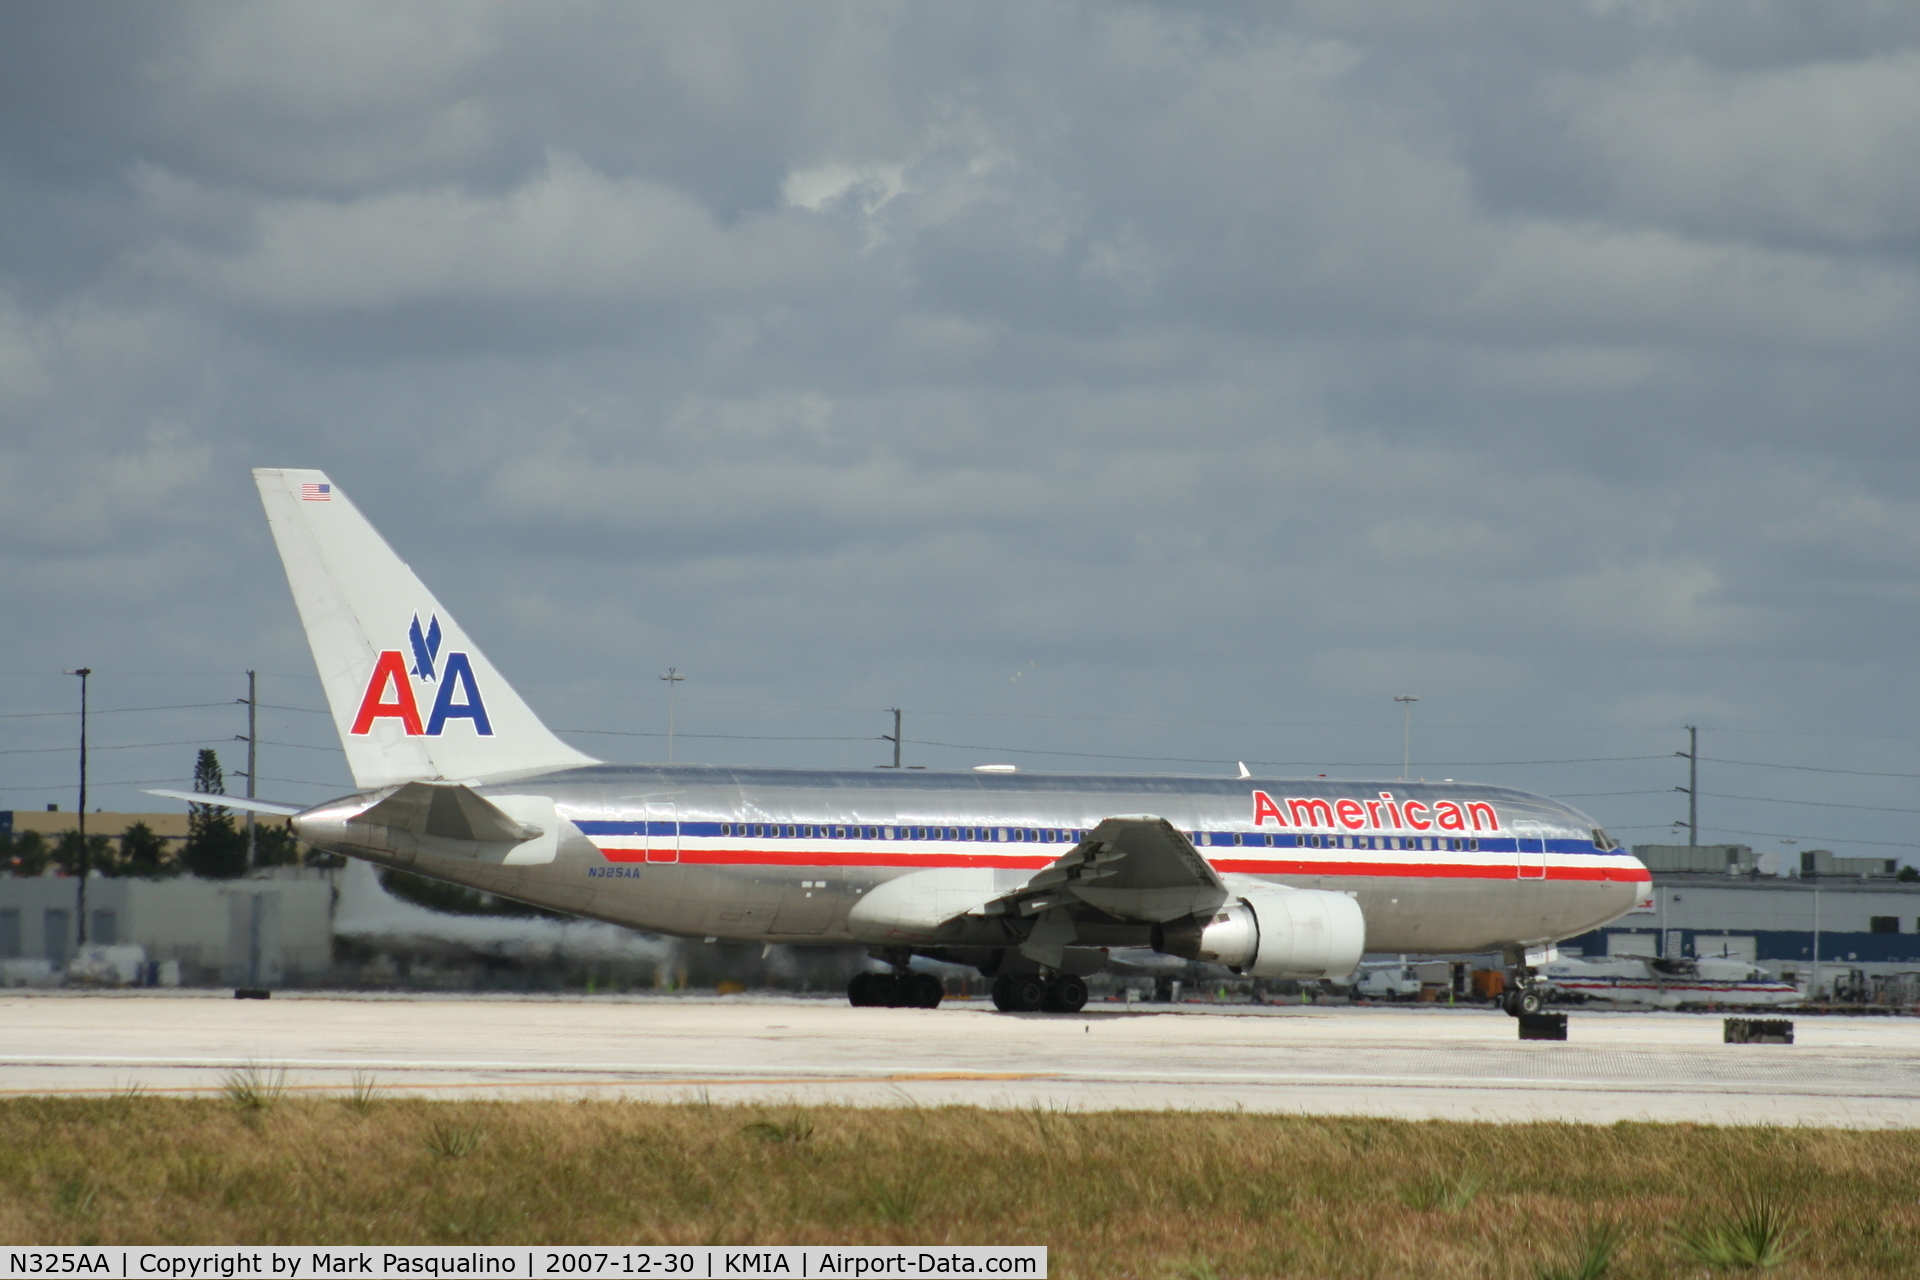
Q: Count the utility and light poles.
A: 6